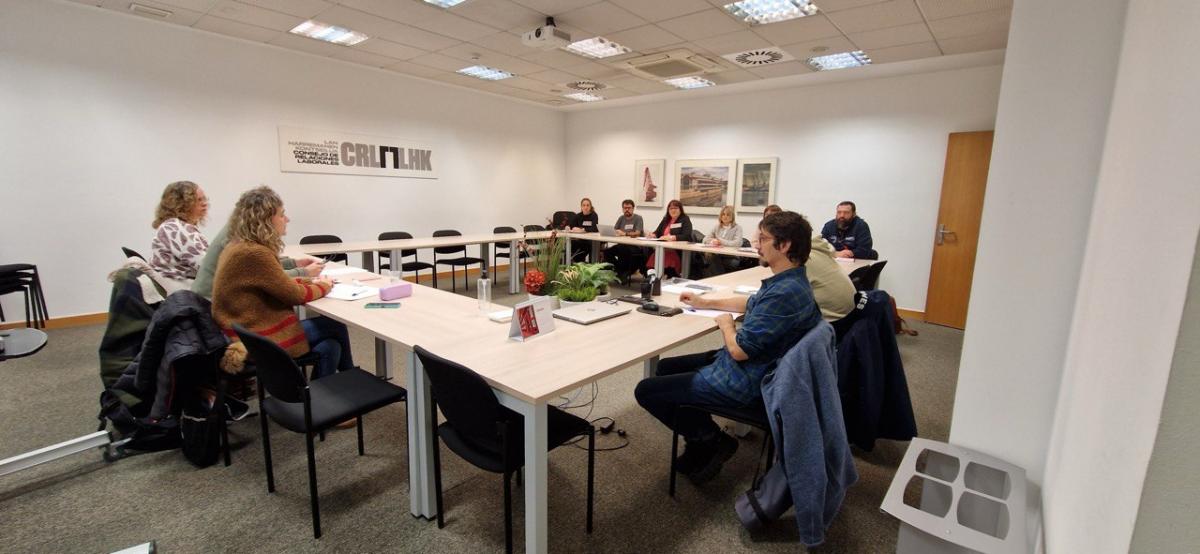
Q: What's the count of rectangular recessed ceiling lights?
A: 8